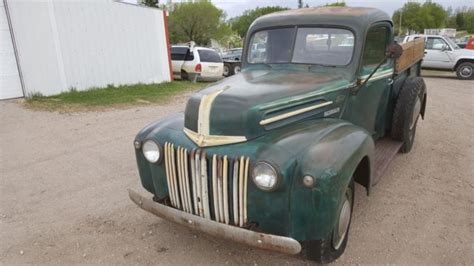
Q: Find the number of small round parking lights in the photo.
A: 2